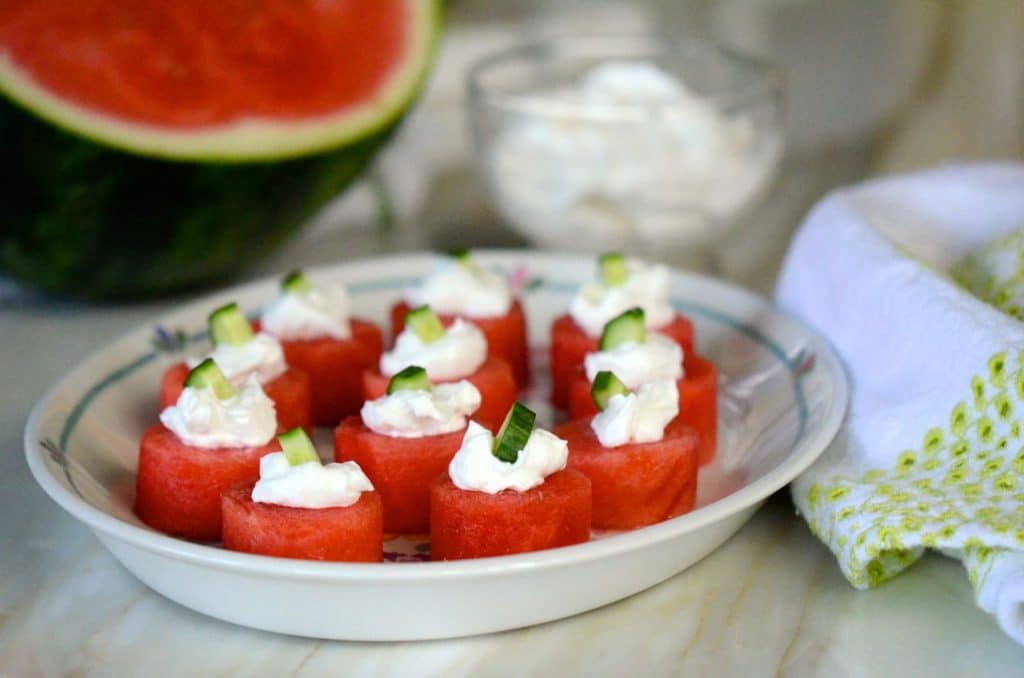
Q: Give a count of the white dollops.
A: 11